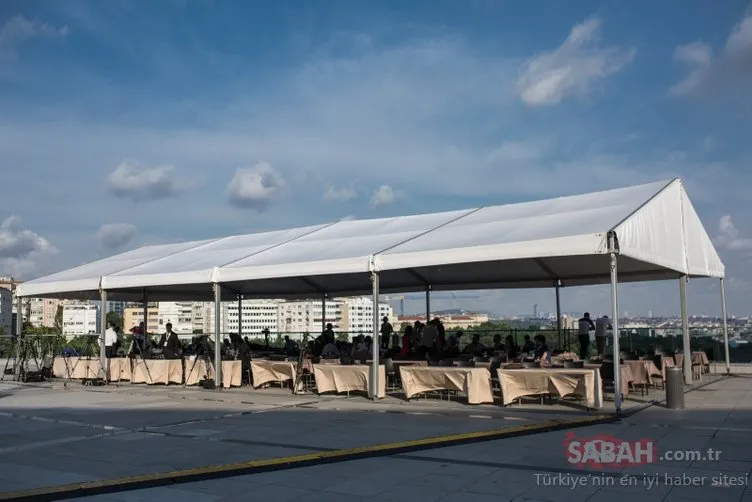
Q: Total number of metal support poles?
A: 12